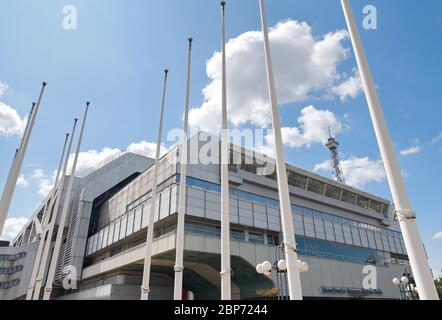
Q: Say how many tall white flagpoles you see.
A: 11